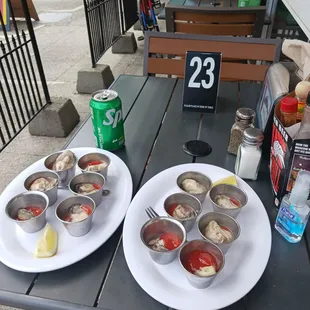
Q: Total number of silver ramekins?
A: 12